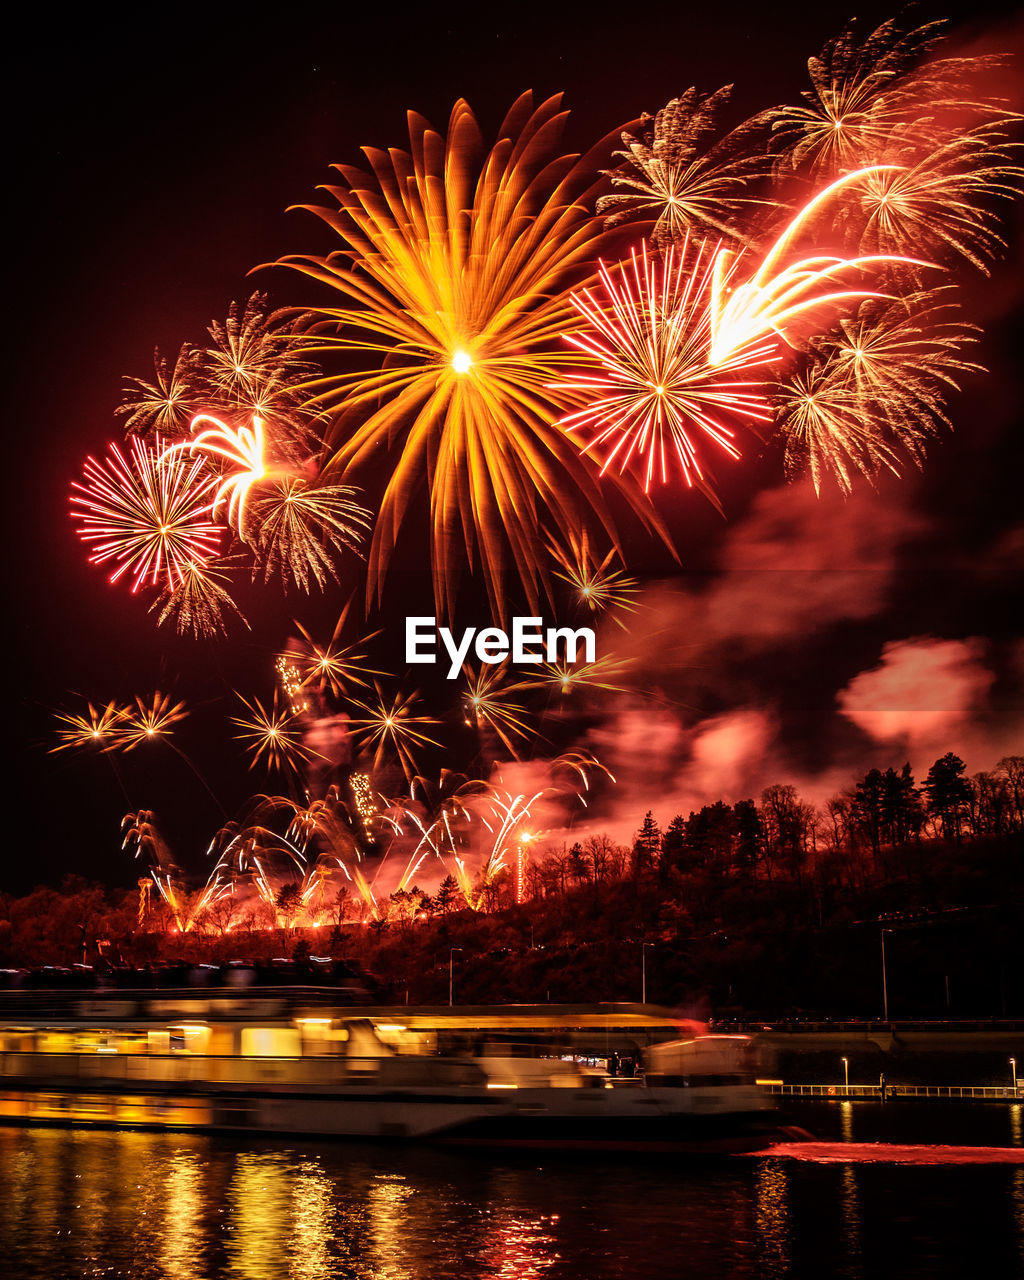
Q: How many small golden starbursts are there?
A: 8